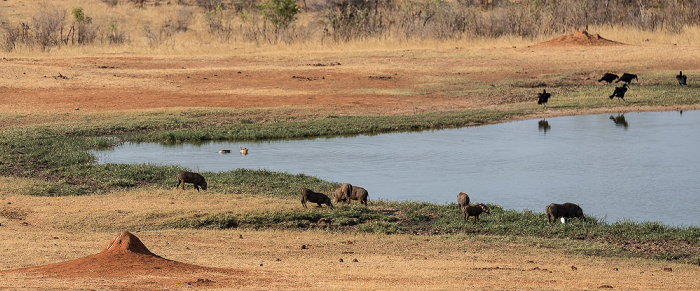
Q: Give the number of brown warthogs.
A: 7